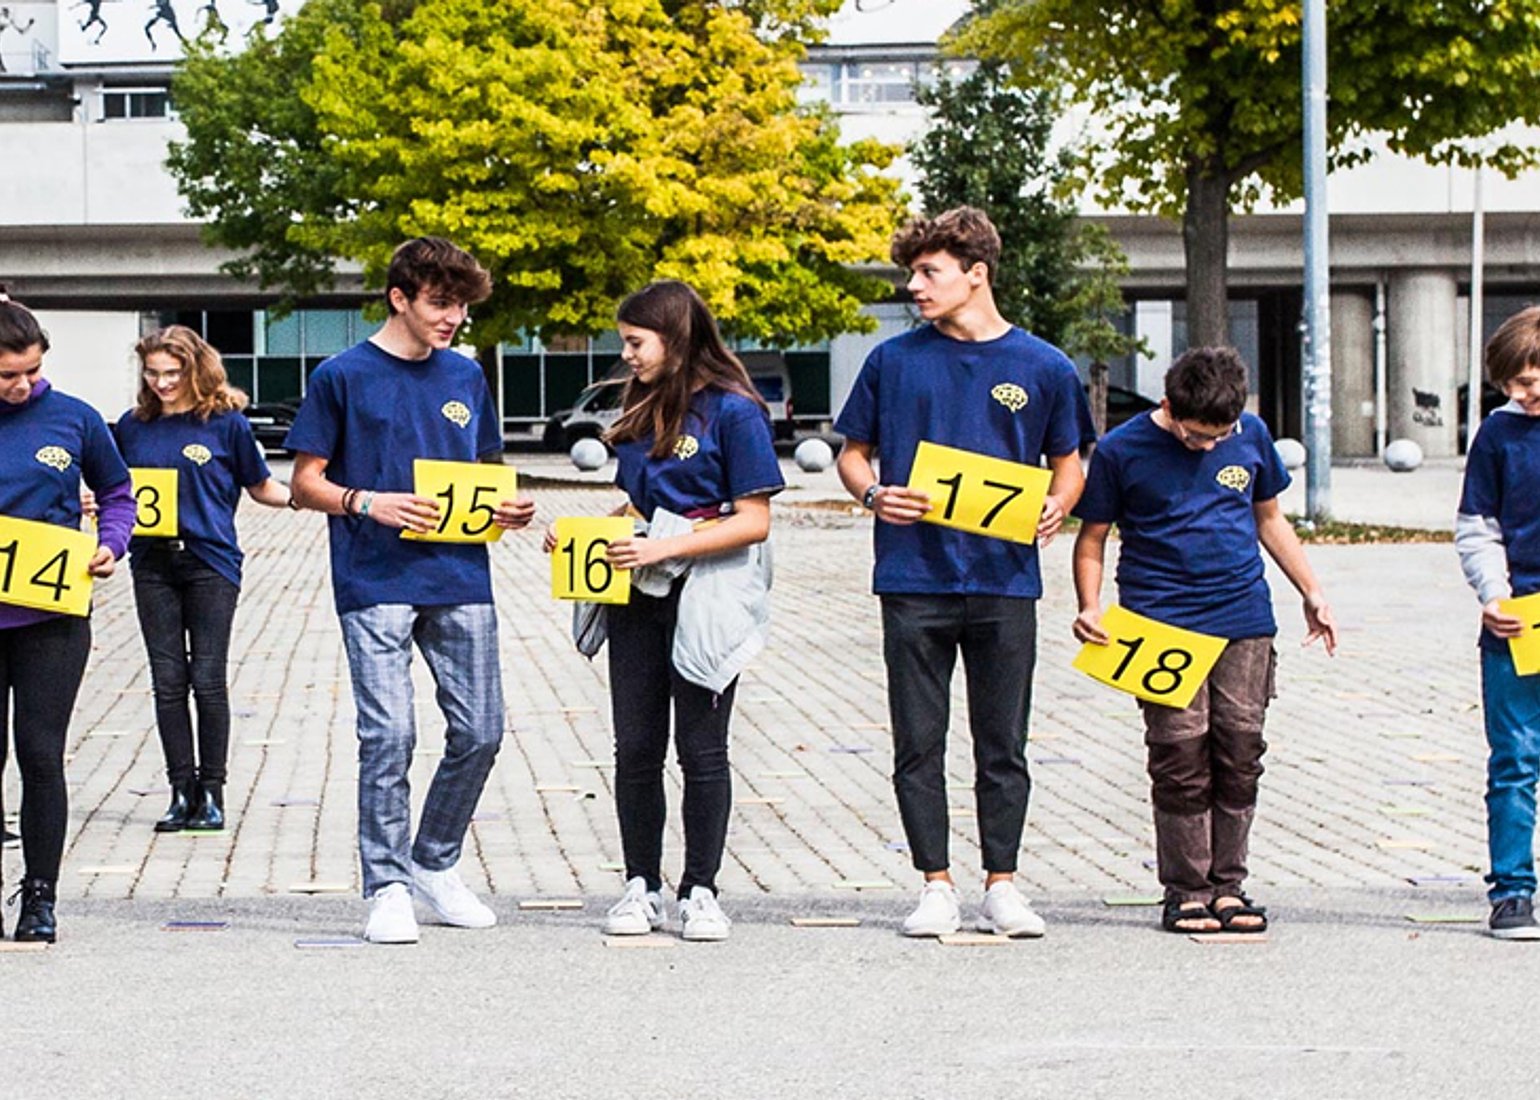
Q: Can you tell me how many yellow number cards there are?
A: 7